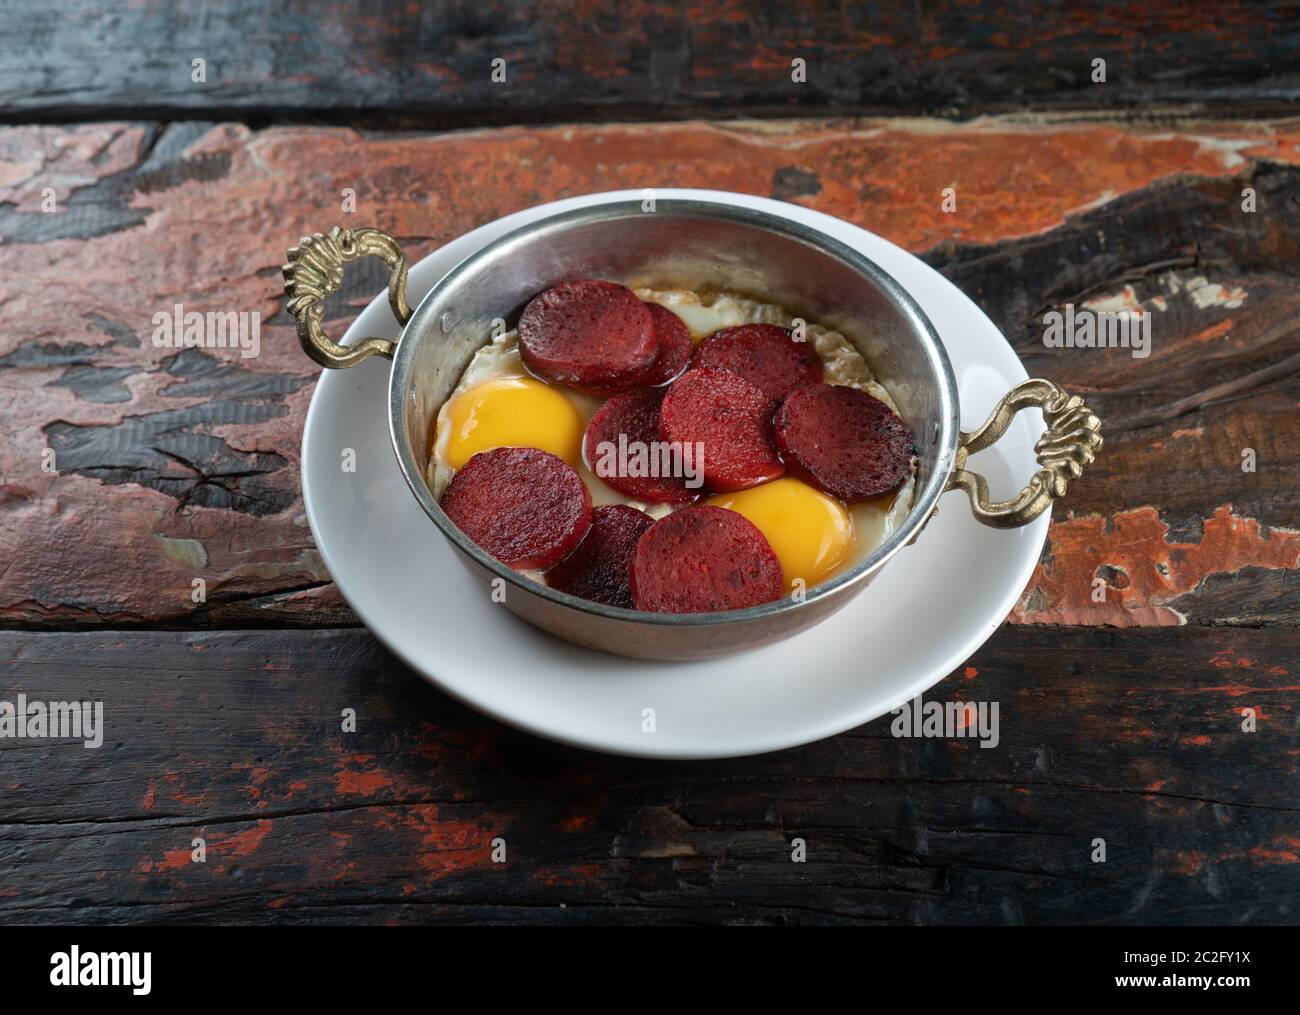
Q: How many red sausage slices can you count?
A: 9